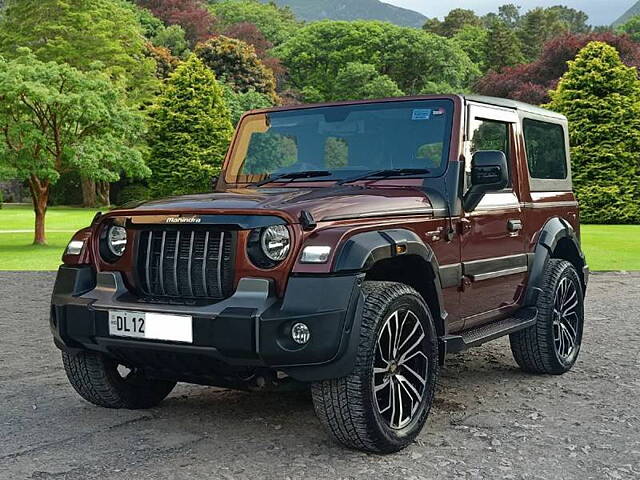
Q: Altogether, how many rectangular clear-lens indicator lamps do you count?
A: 2